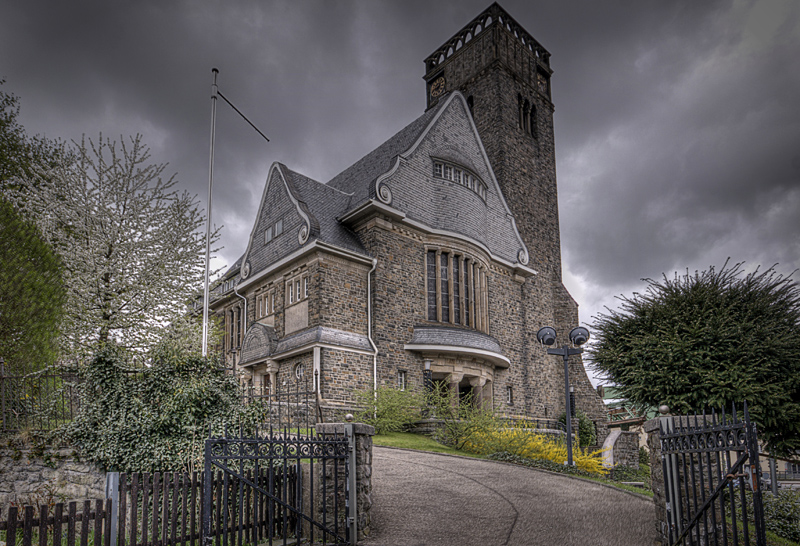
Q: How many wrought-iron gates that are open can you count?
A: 2